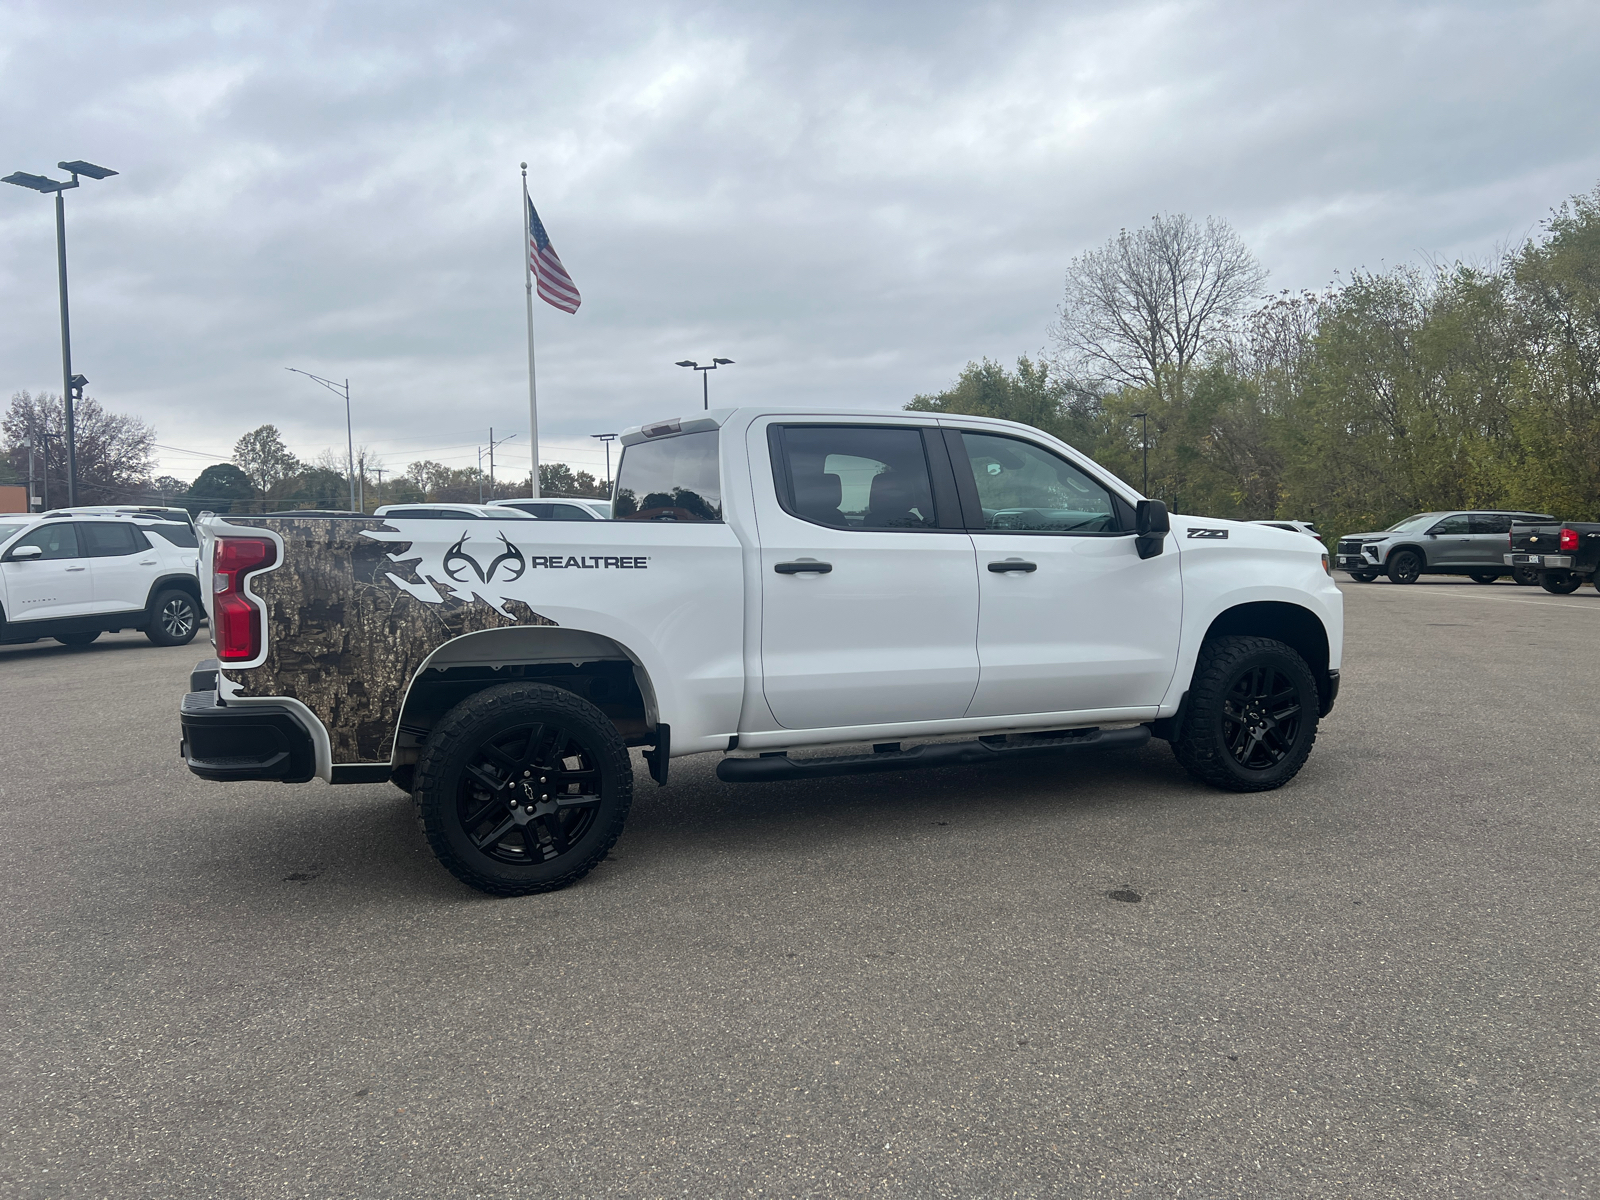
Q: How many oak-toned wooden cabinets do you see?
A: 0